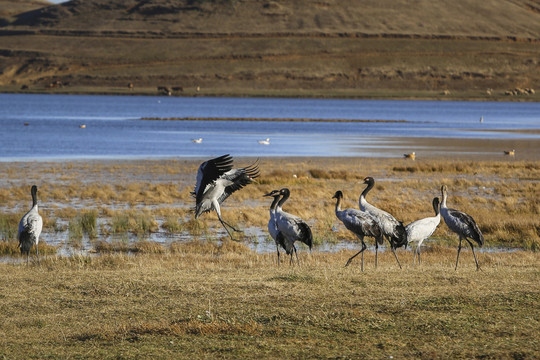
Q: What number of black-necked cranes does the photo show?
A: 8